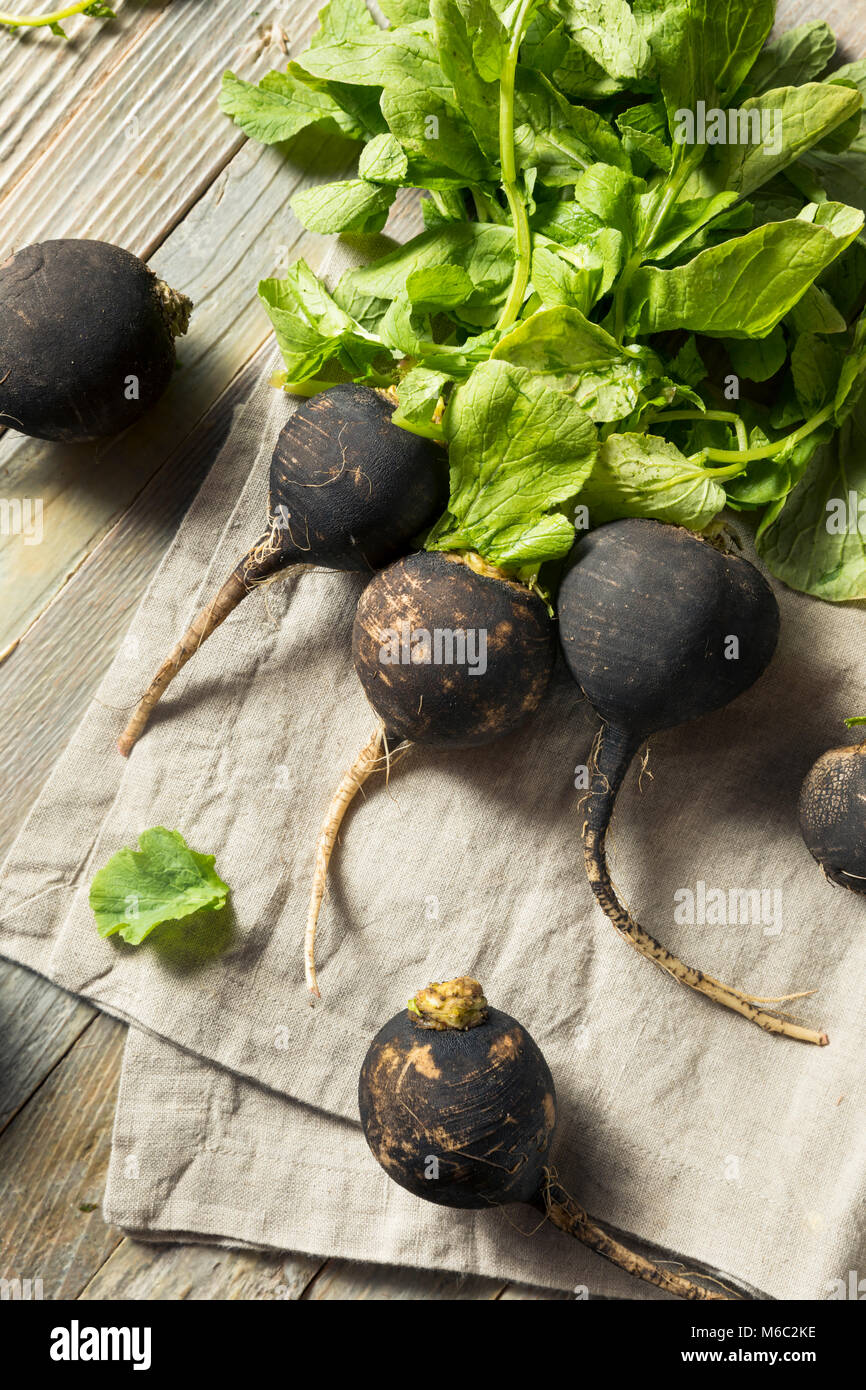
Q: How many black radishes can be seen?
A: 6